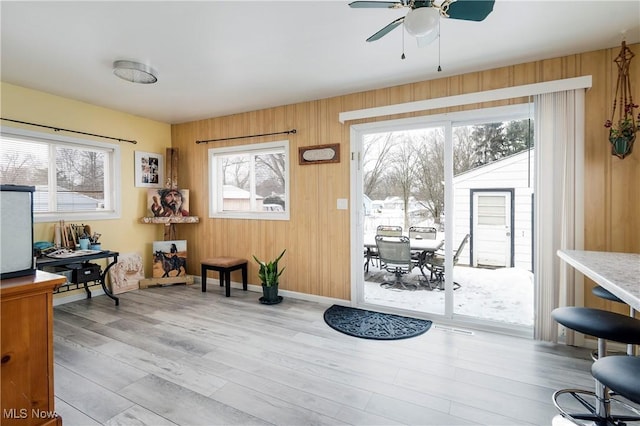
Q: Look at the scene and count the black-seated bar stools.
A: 3